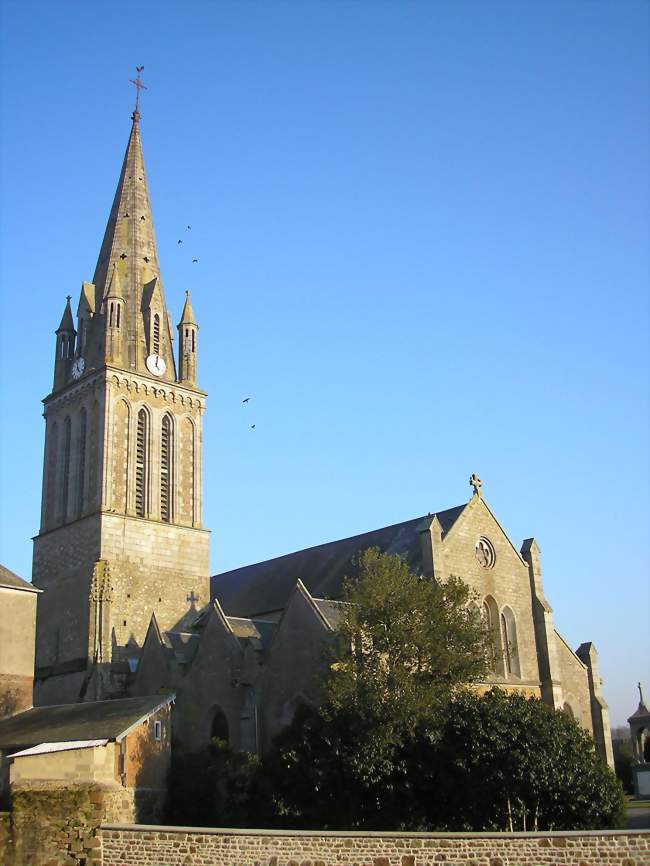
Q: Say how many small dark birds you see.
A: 5